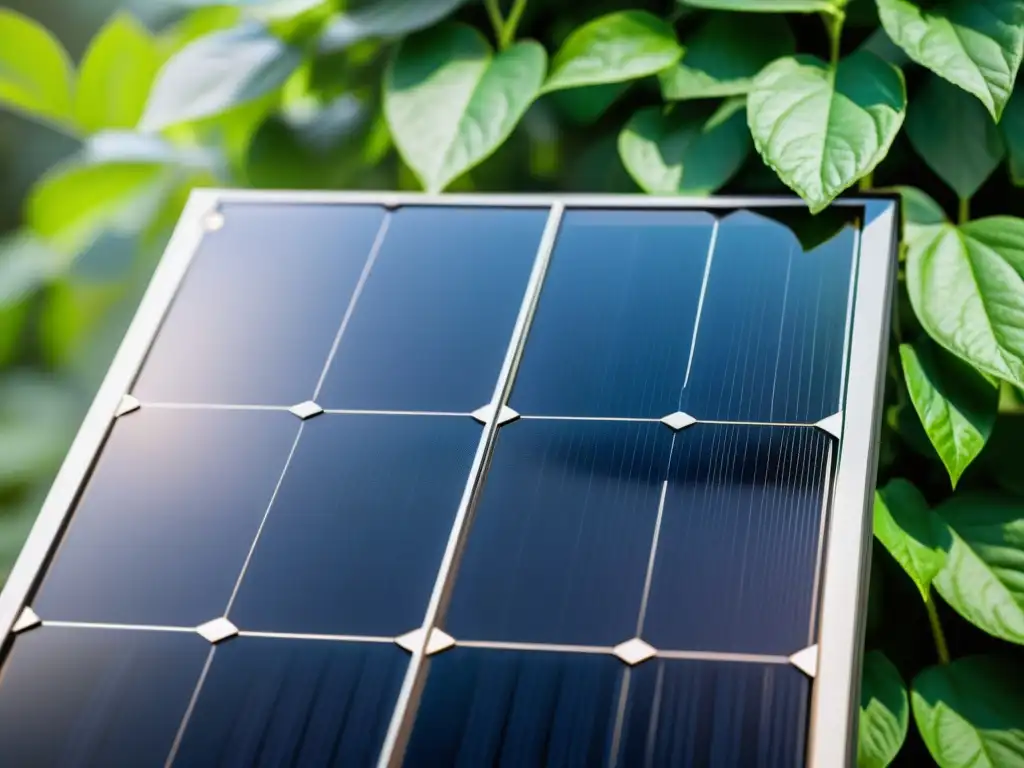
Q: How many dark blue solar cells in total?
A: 12